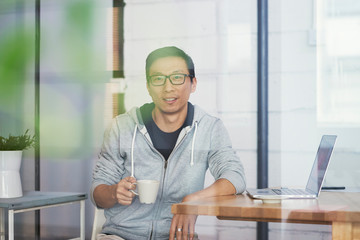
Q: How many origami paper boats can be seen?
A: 0